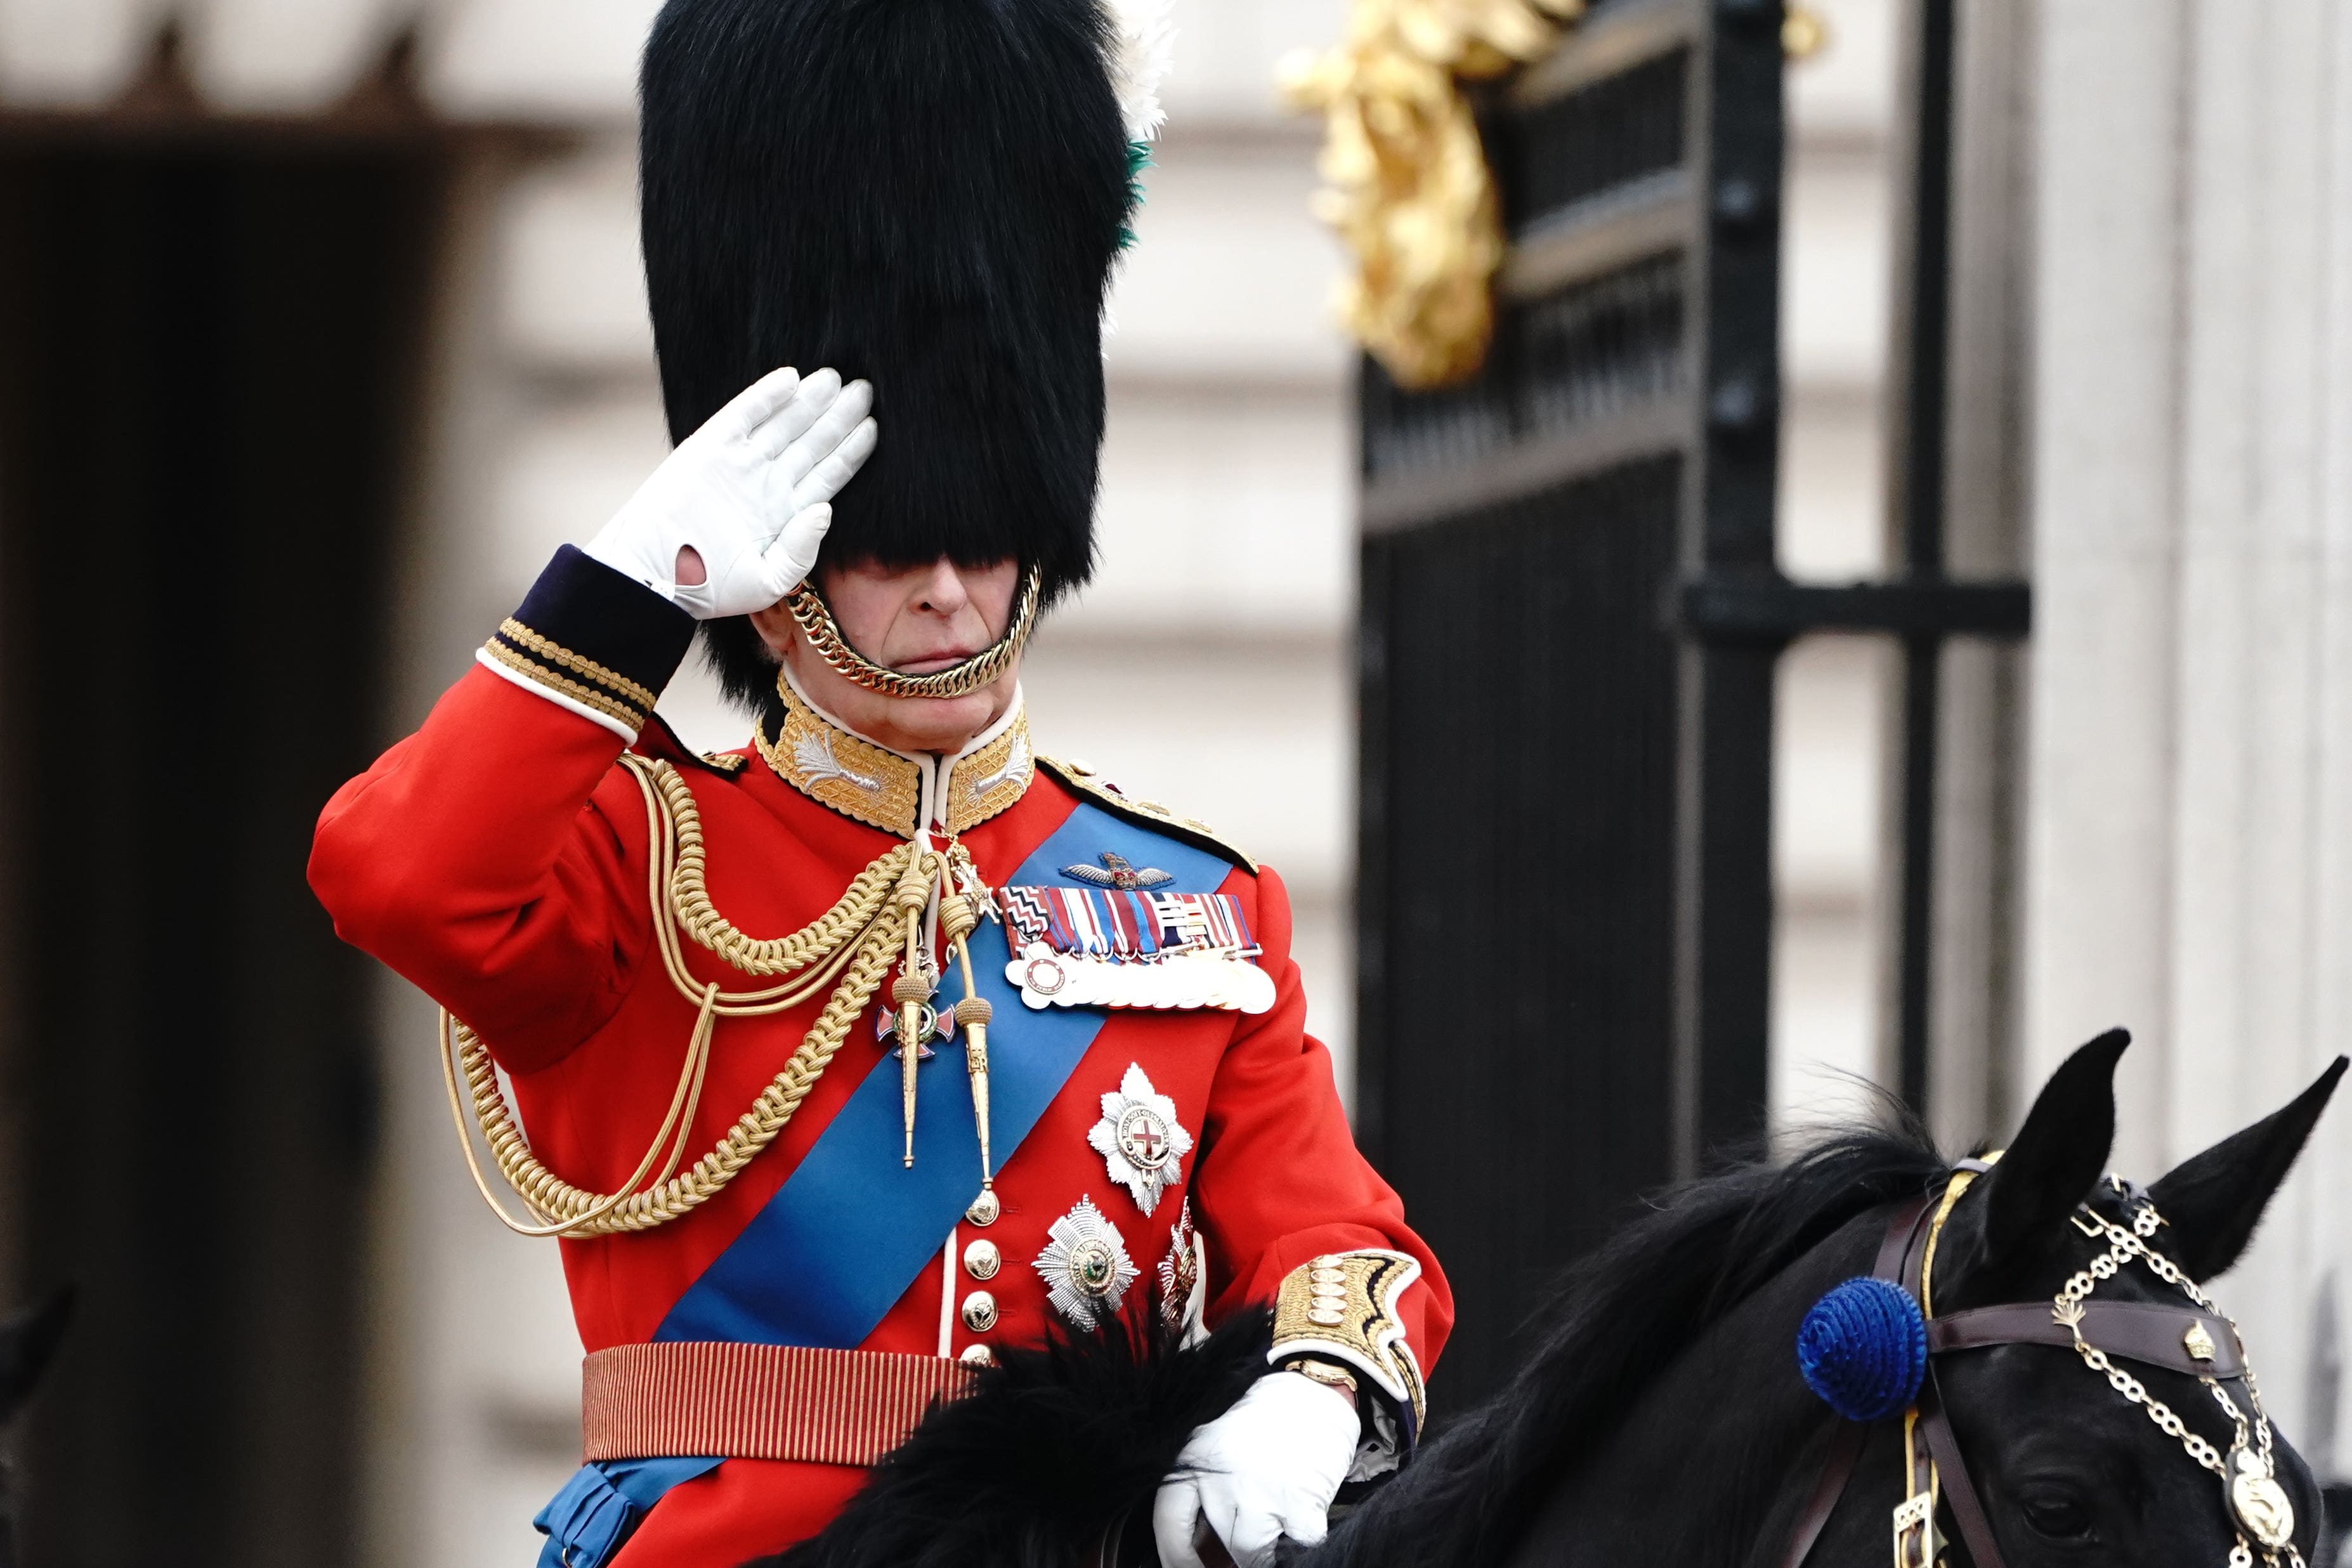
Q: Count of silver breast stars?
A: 3